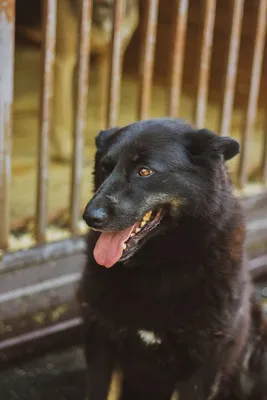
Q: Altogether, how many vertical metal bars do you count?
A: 9